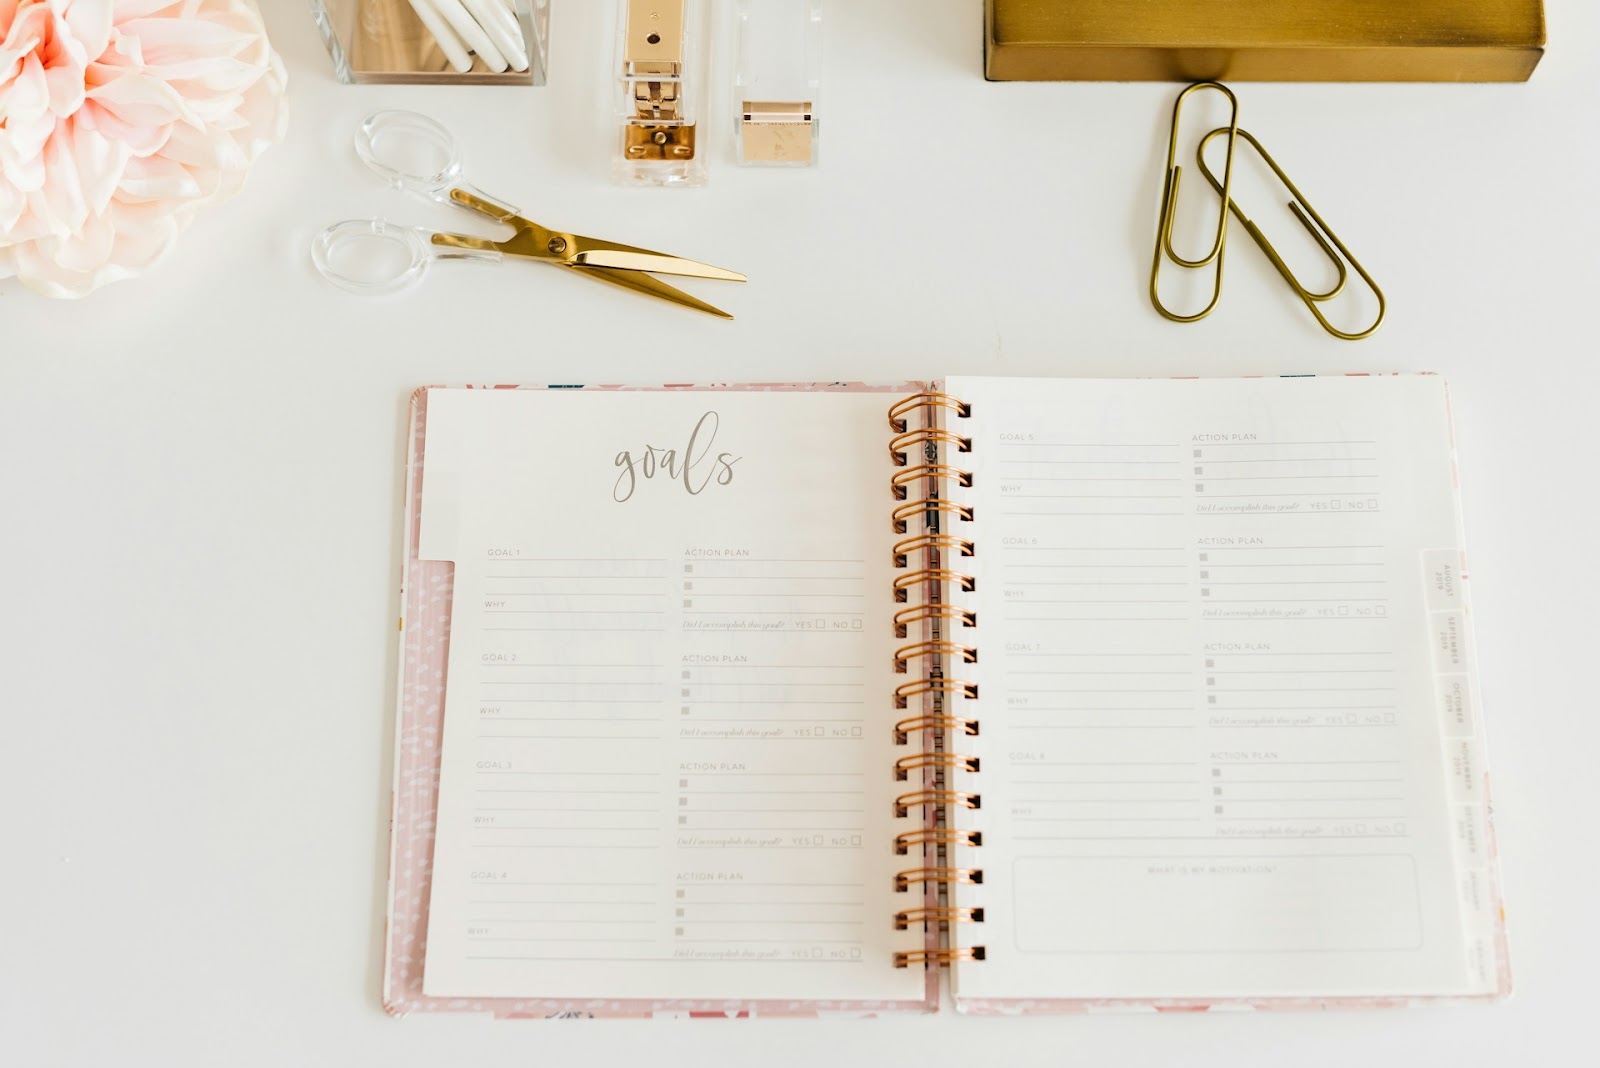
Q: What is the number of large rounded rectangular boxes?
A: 1